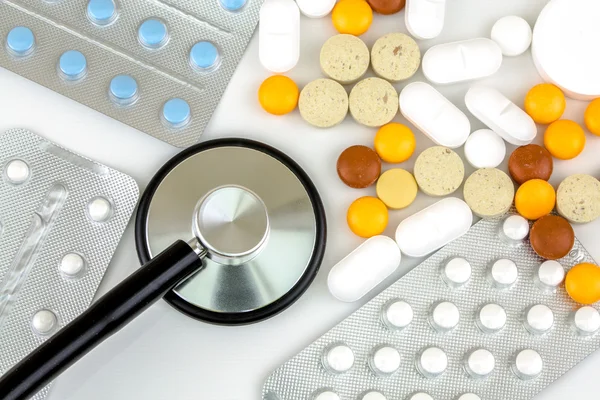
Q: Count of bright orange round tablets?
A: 9